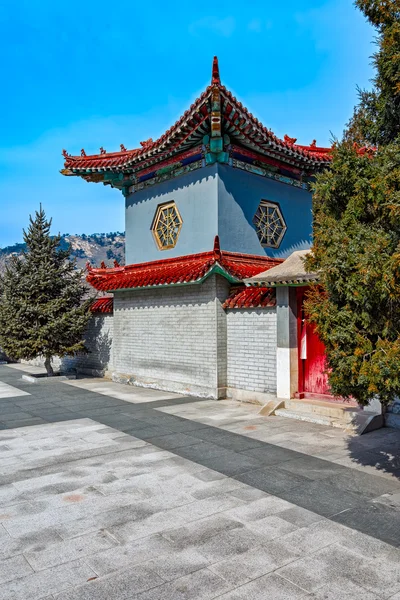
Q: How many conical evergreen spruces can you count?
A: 1